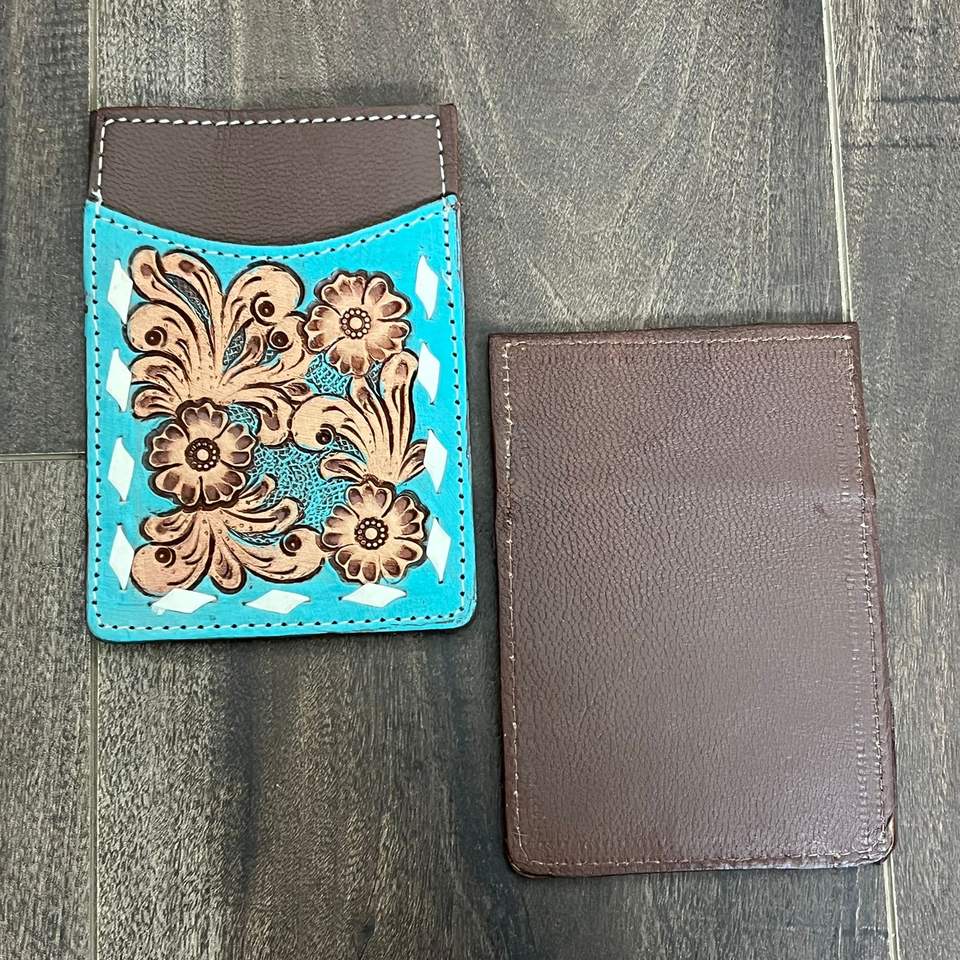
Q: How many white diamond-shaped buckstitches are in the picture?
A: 11